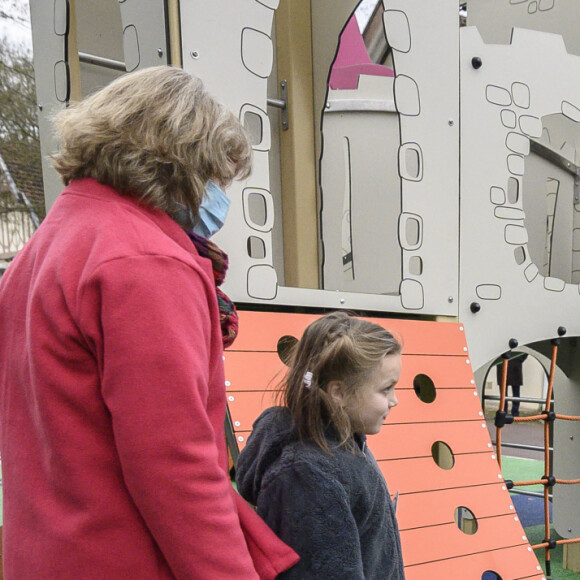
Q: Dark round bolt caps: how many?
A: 4